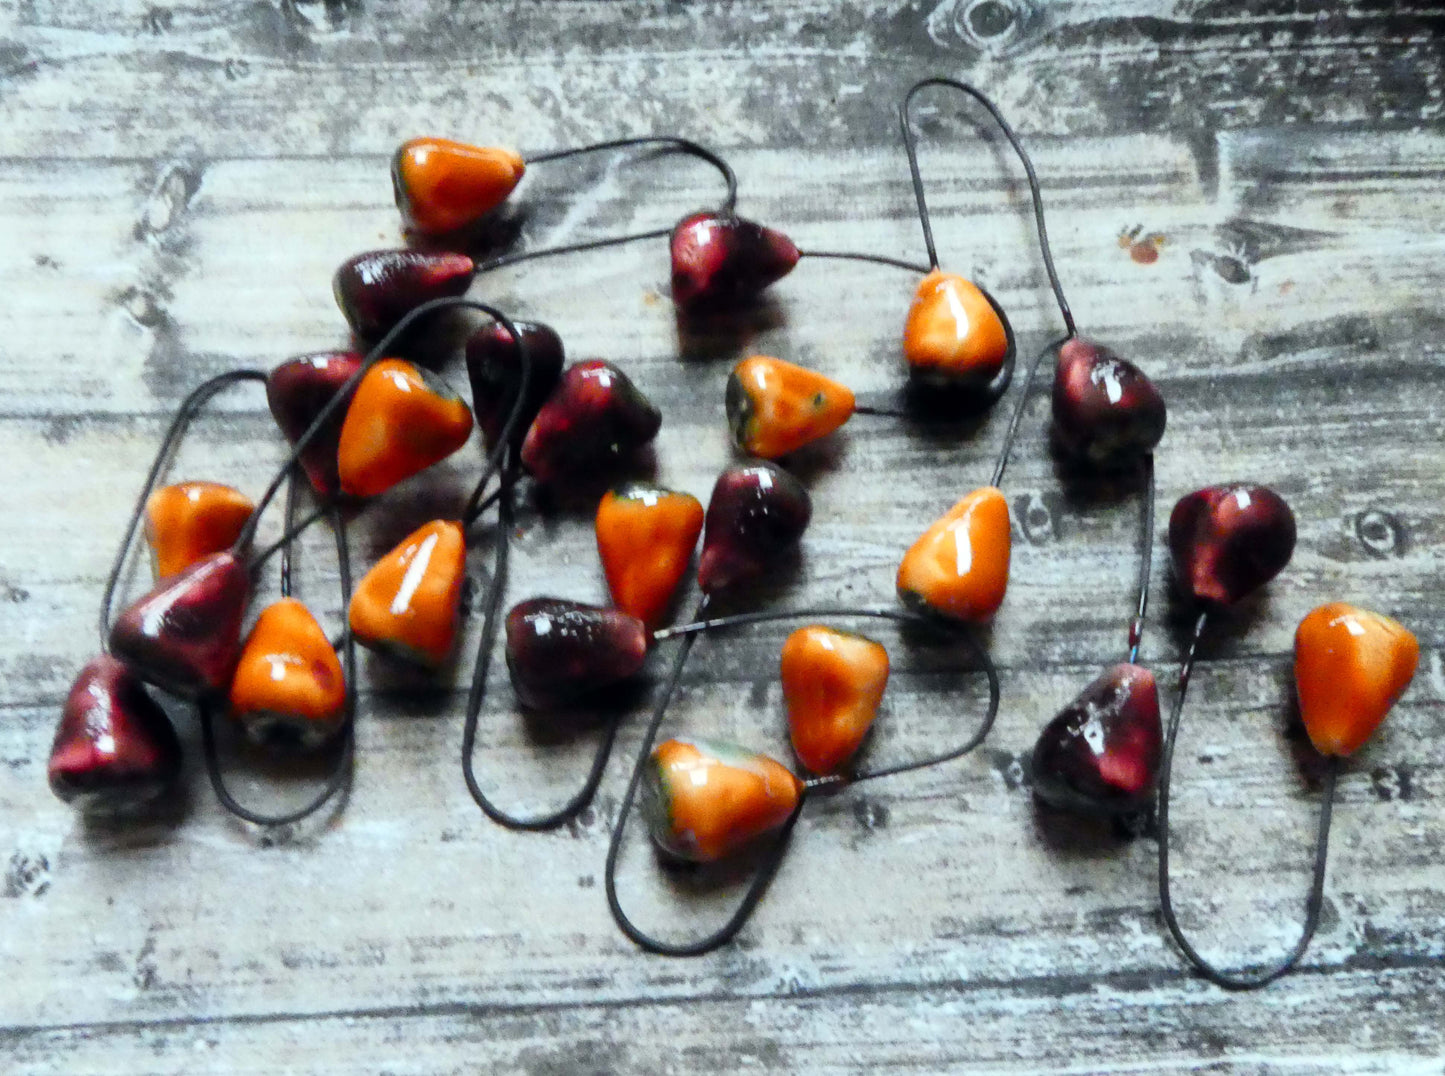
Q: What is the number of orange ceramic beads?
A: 12